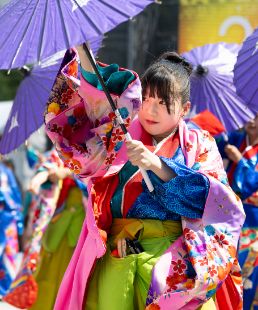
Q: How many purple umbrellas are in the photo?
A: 4